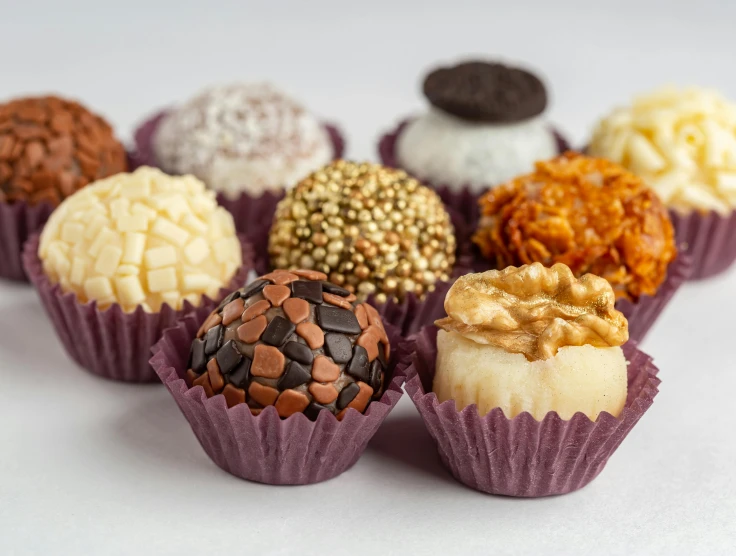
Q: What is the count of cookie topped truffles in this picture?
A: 1